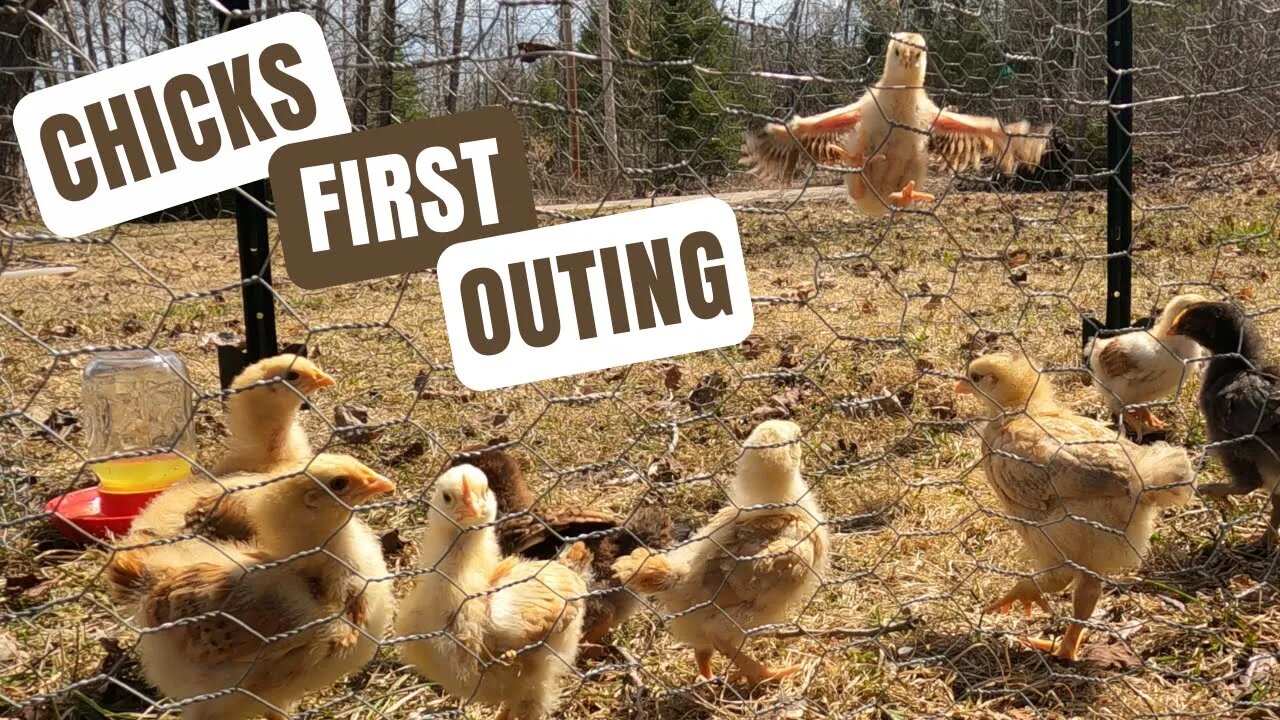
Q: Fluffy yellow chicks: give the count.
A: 7